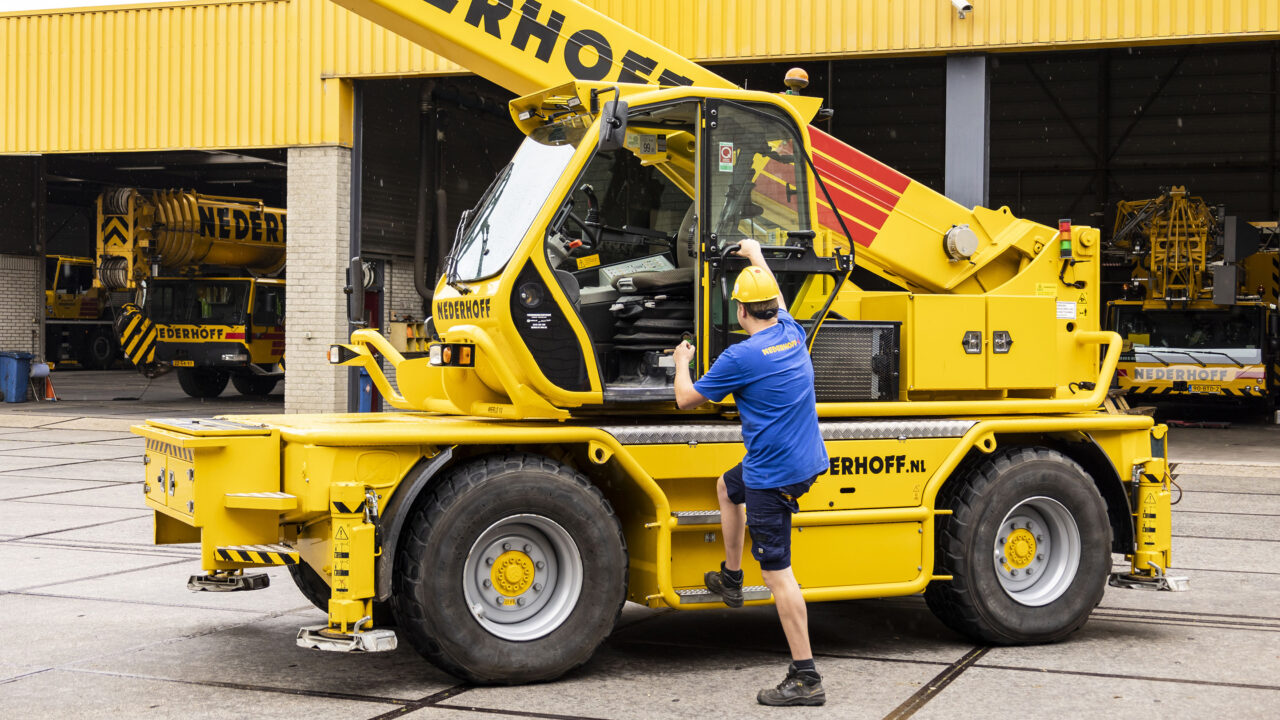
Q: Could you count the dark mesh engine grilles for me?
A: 1